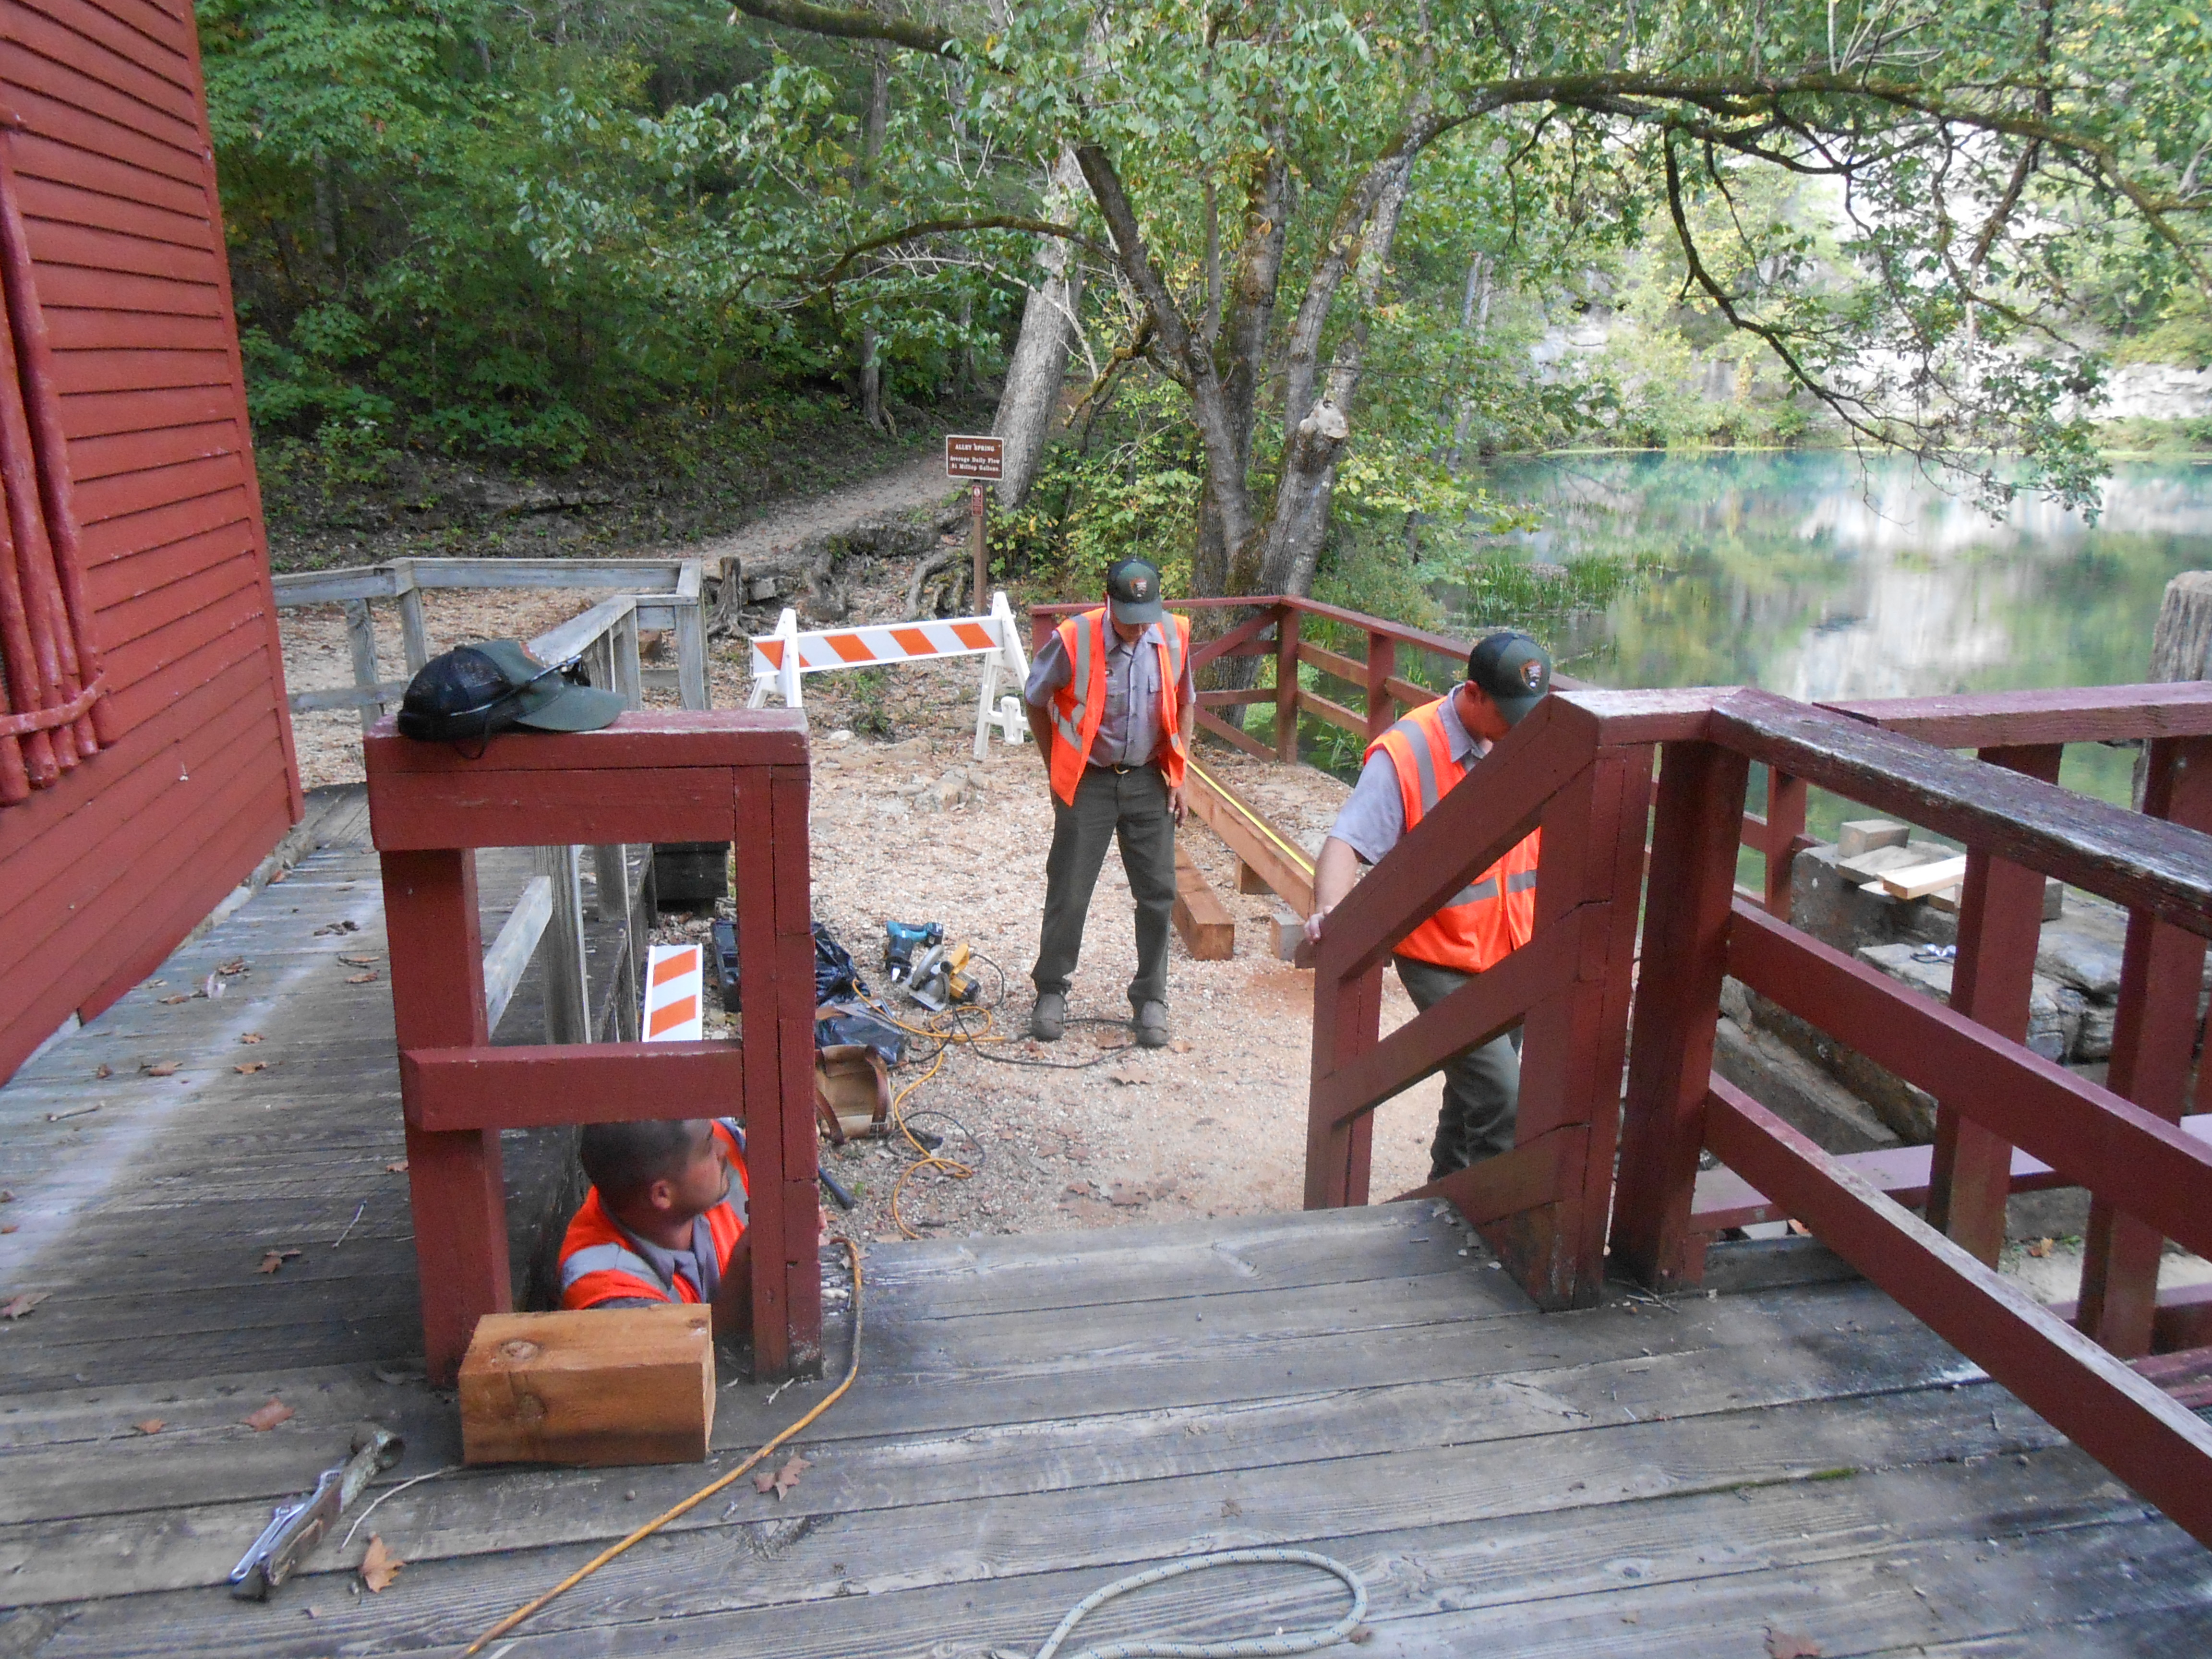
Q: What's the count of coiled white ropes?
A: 1